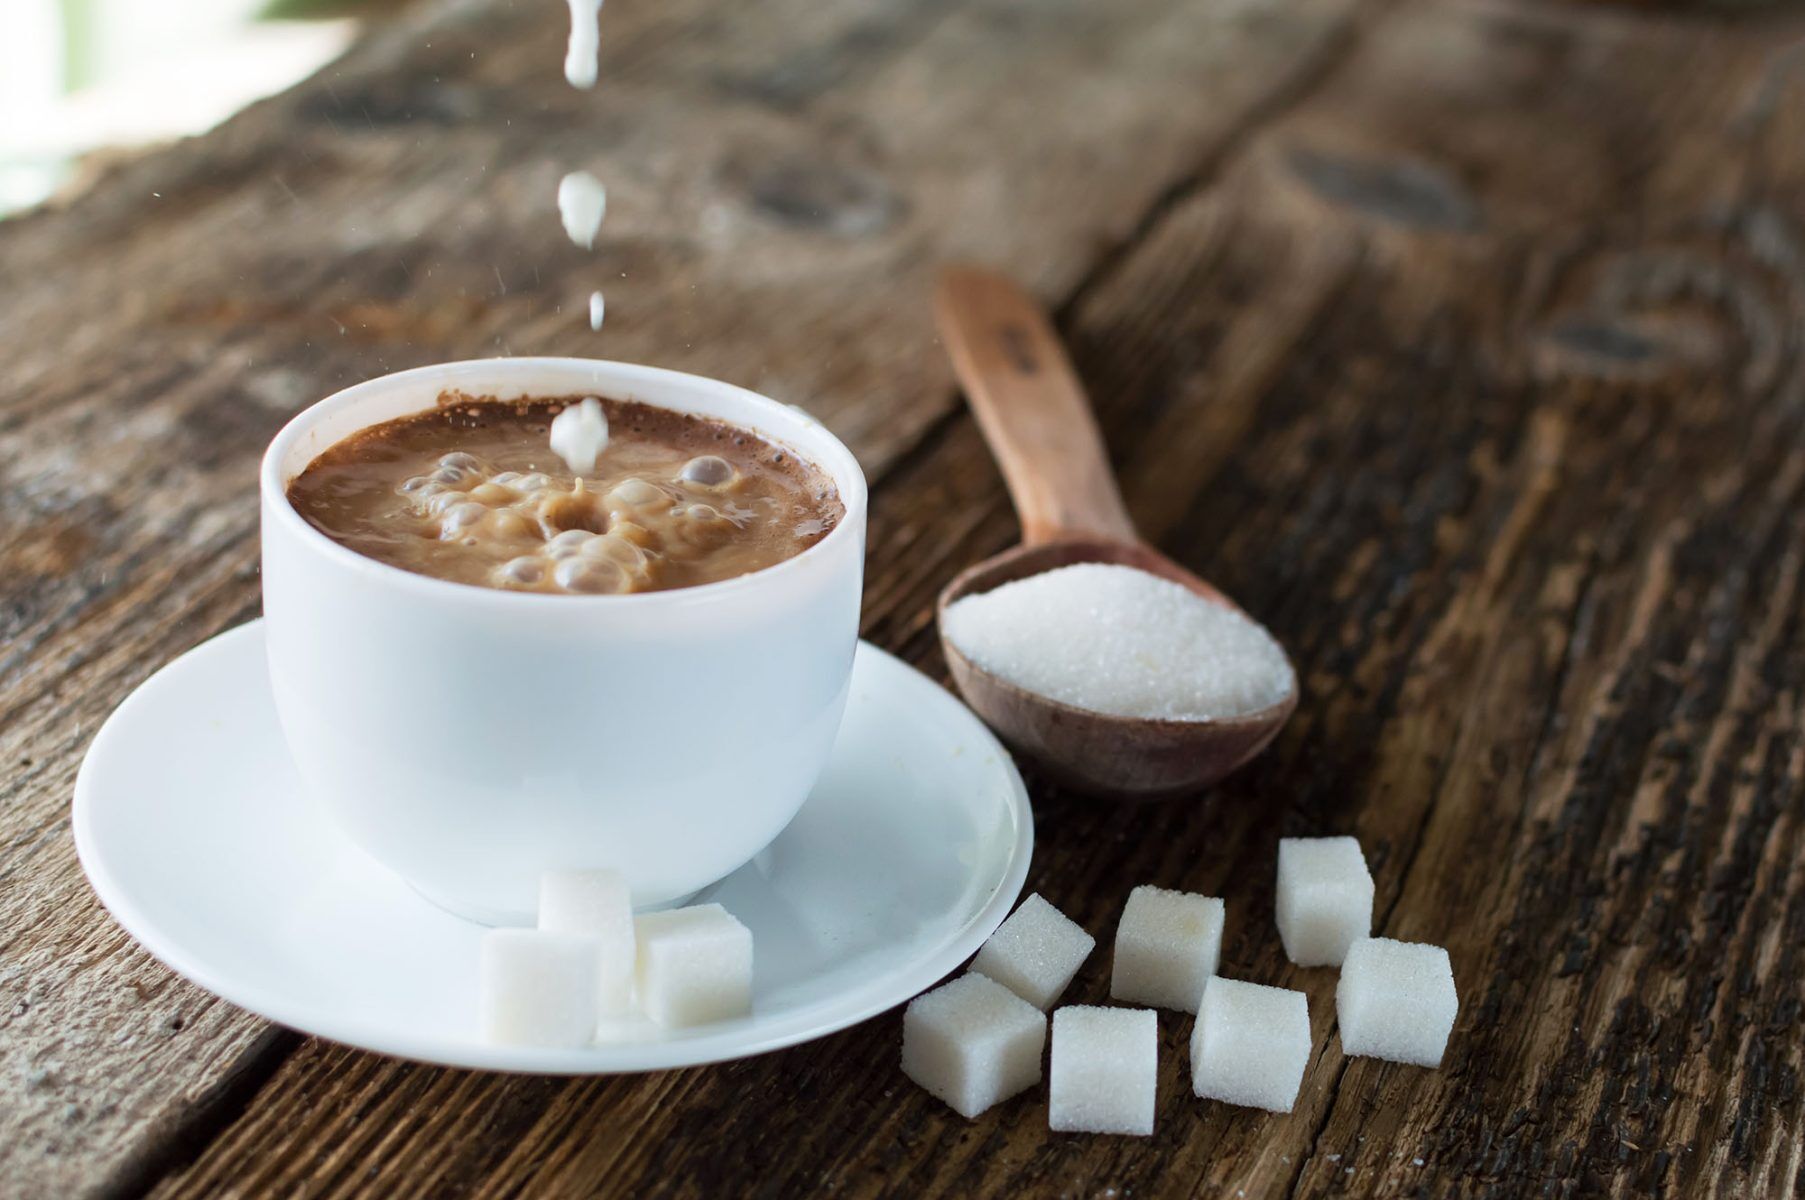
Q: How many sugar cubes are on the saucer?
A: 3